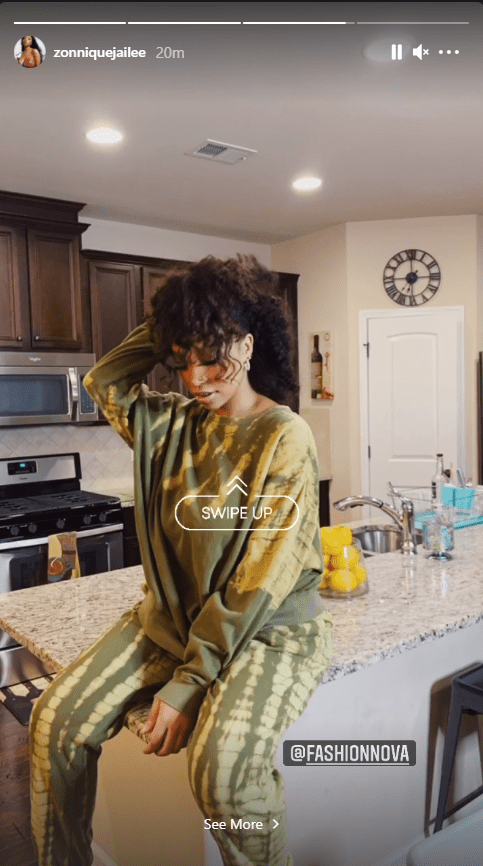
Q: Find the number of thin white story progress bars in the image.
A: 4